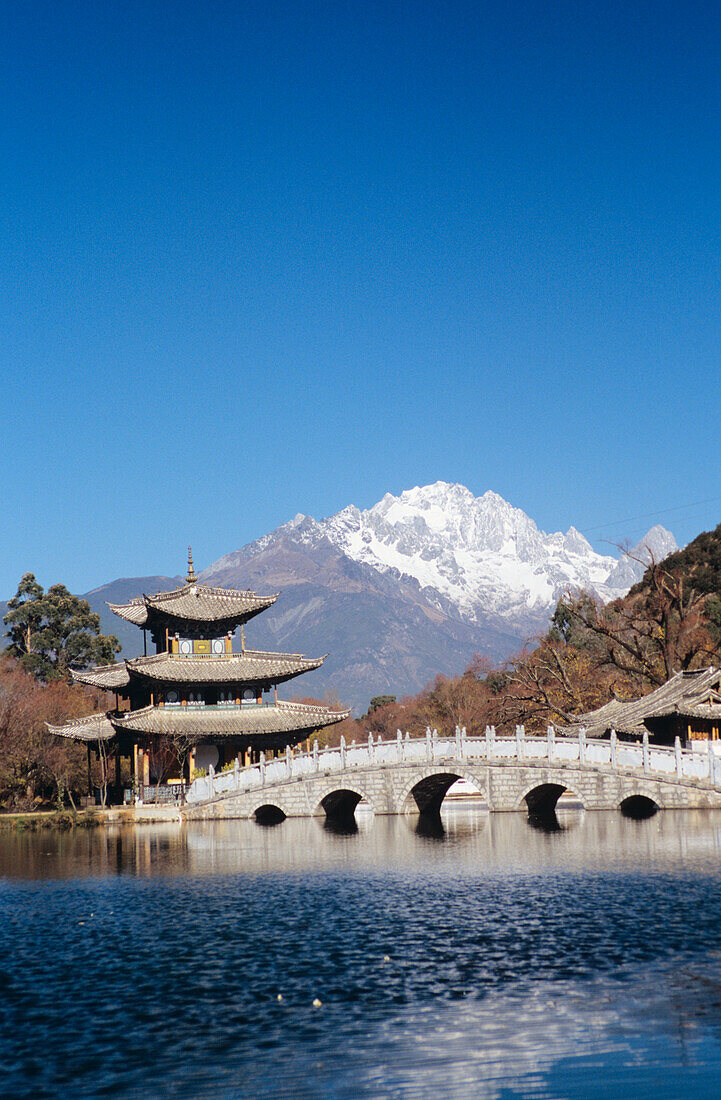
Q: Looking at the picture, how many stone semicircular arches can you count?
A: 5